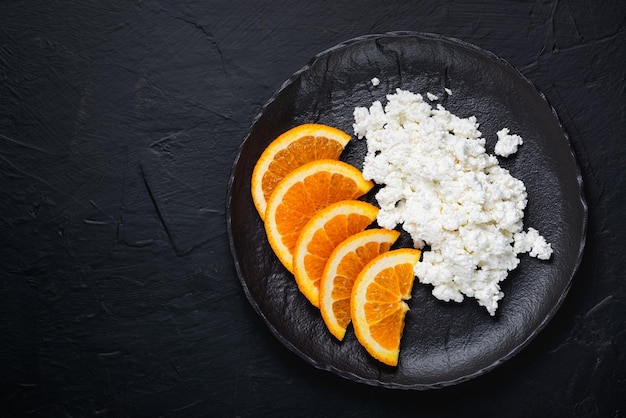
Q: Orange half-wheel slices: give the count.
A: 5